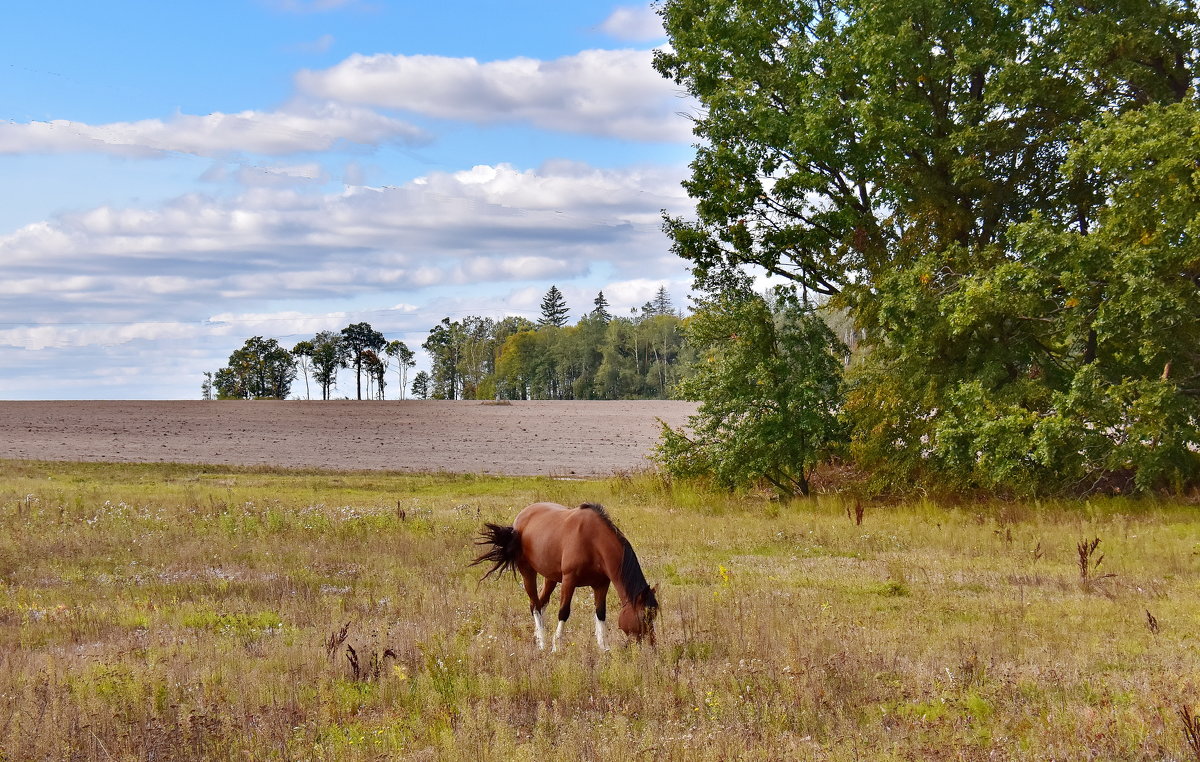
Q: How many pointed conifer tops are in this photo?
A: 3